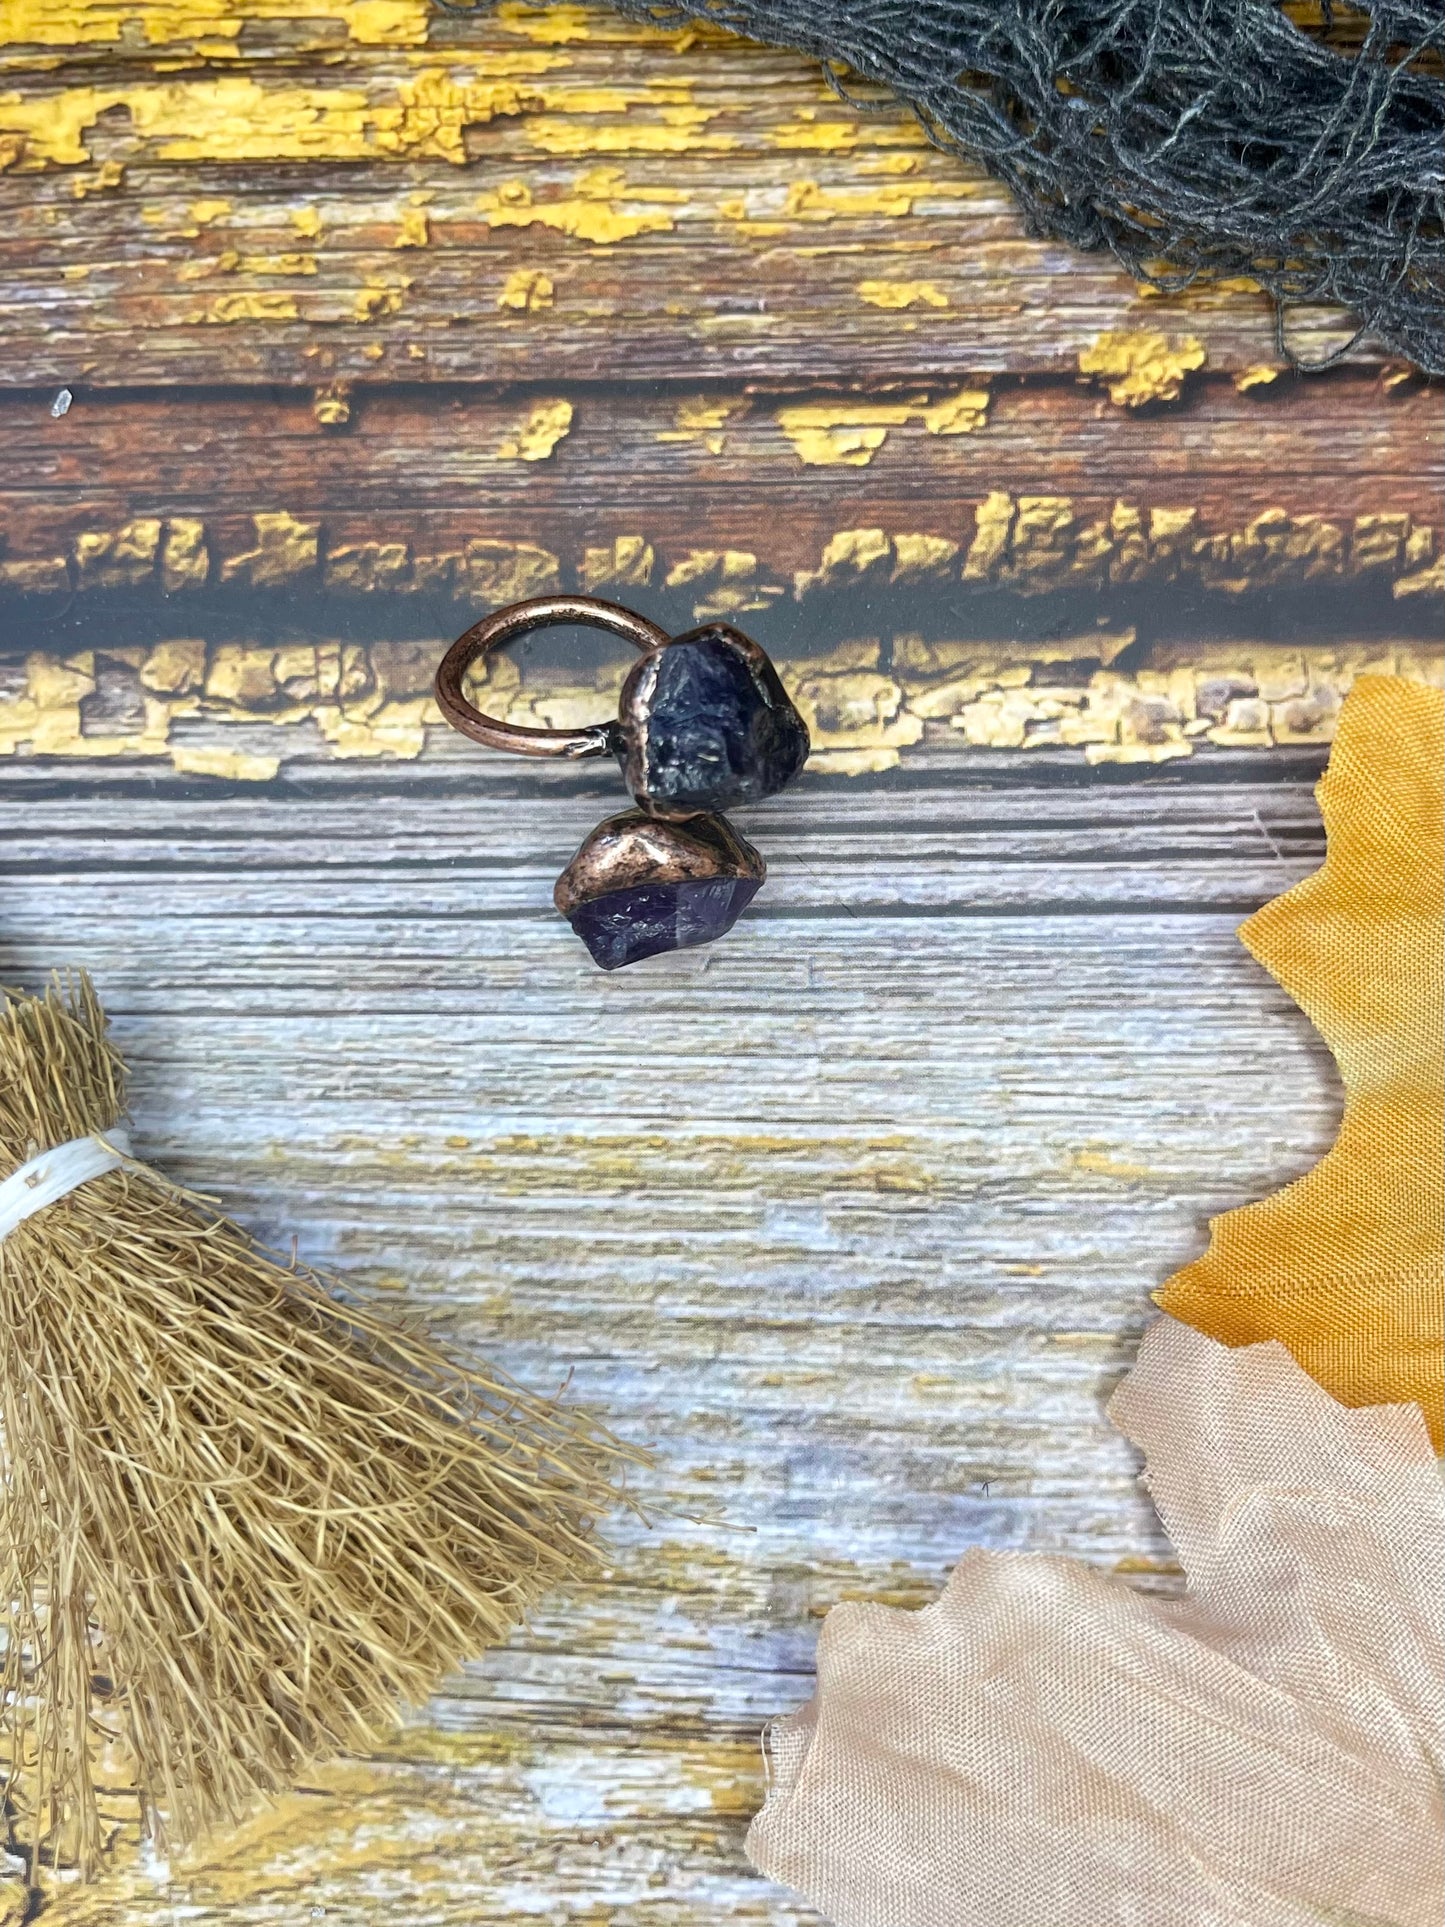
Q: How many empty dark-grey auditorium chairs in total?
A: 0